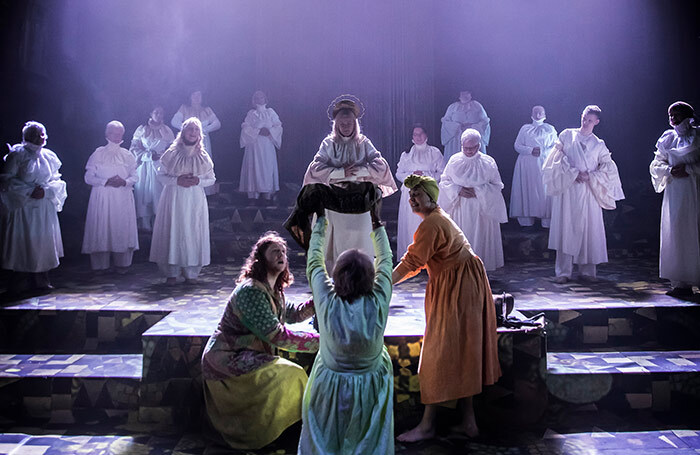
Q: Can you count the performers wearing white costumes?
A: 13